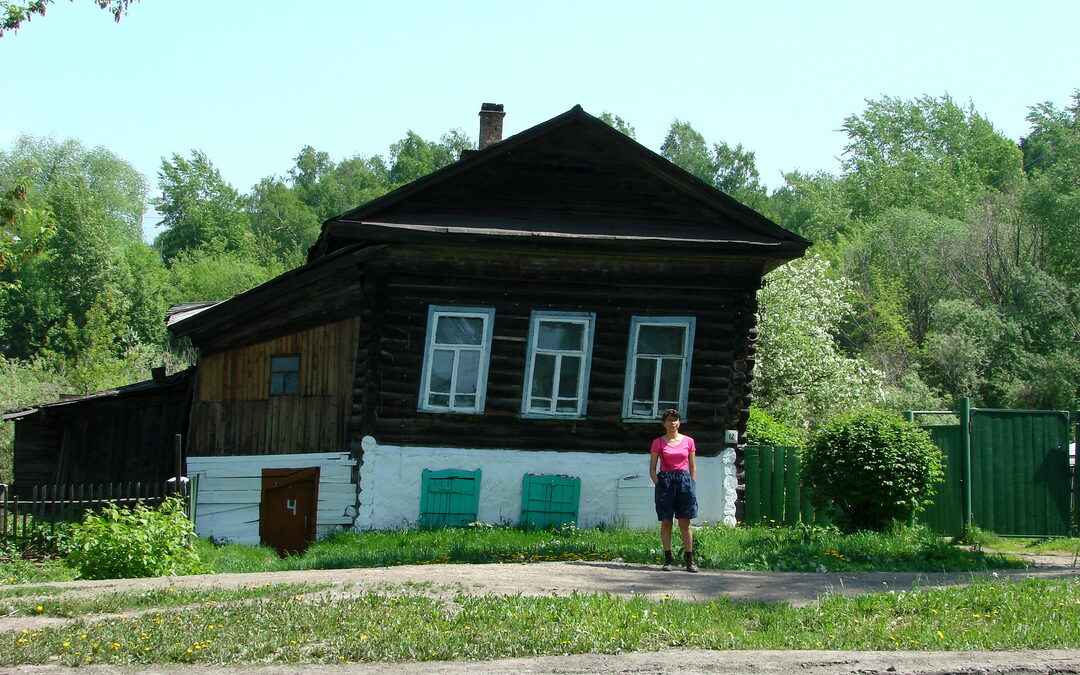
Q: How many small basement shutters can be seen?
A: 2